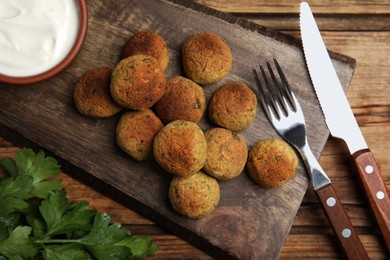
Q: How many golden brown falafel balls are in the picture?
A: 11